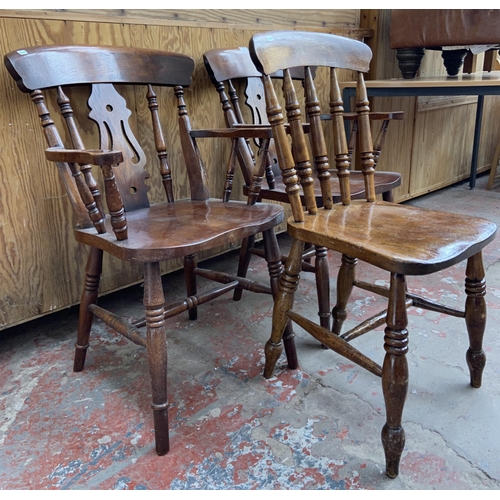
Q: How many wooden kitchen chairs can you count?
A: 3